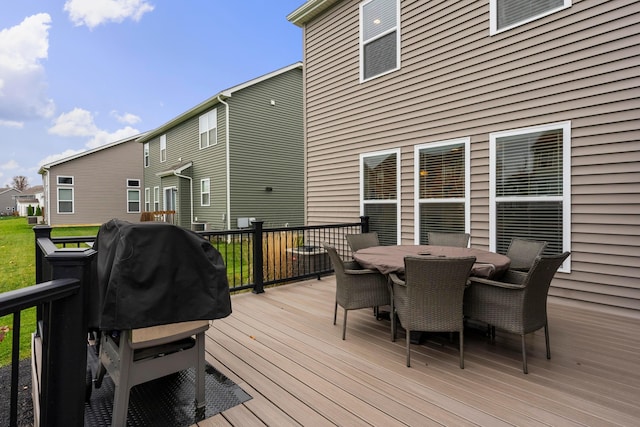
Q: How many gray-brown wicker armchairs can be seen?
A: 6